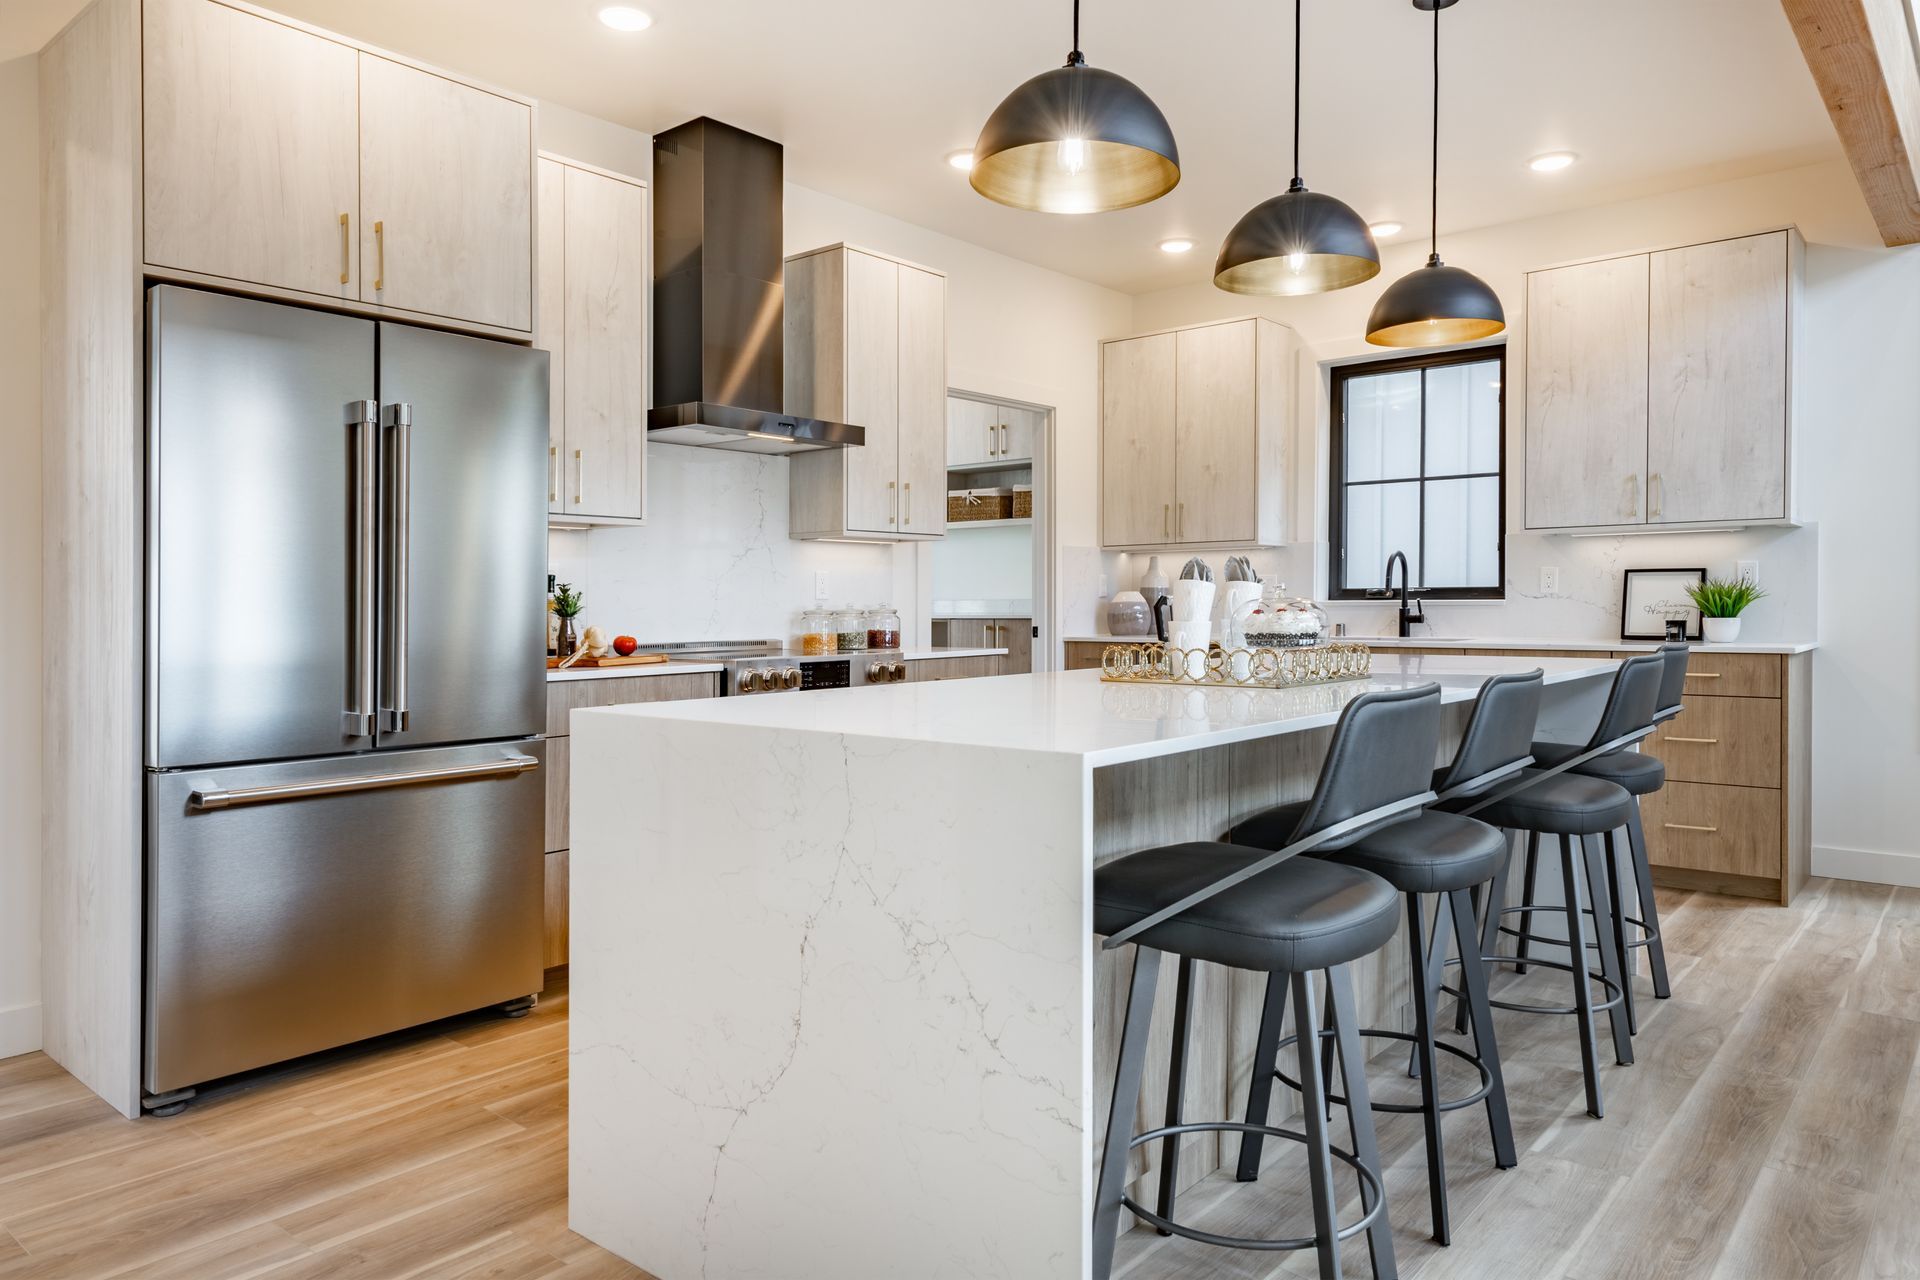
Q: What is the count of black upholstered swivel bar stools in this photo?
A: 4